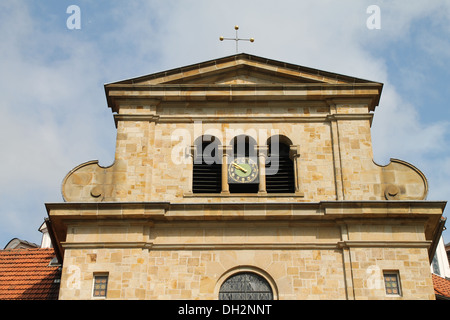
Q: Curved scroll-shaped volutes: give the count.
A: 2